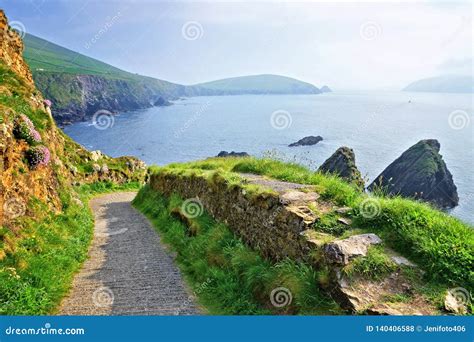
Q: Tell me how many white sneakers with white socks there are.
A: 0